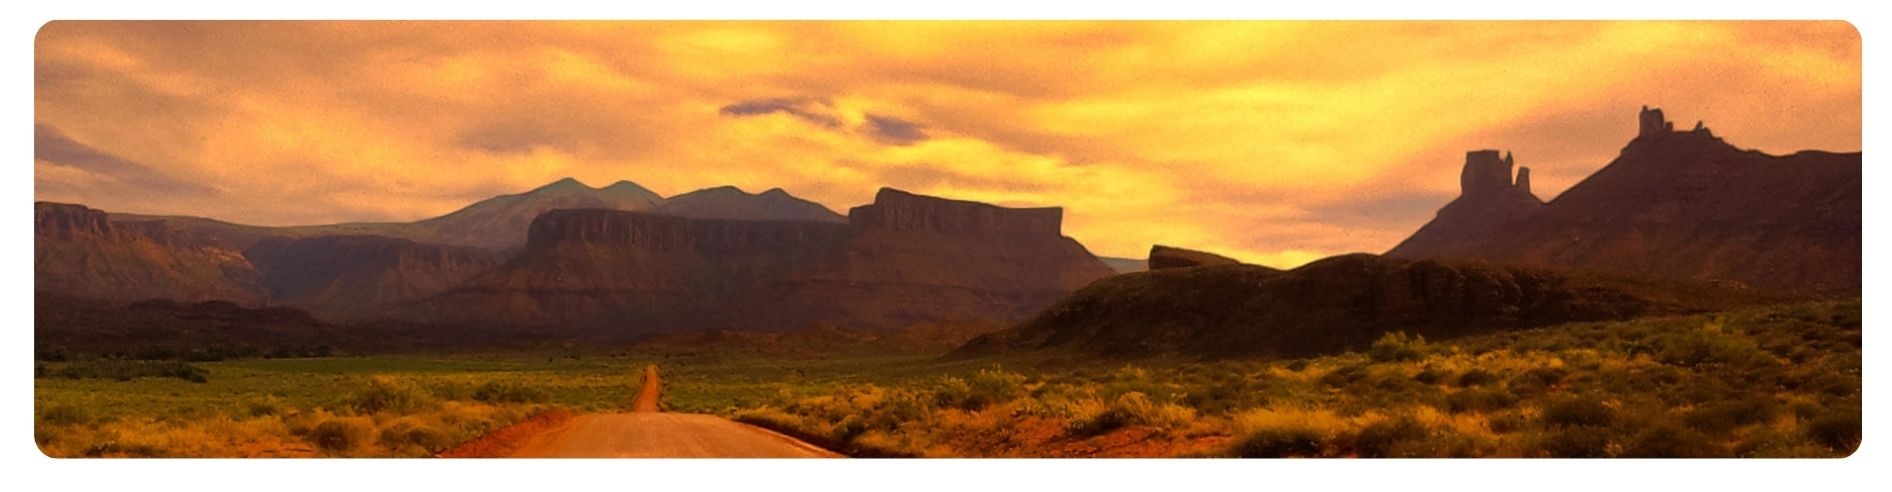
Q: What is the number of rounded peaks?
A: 4